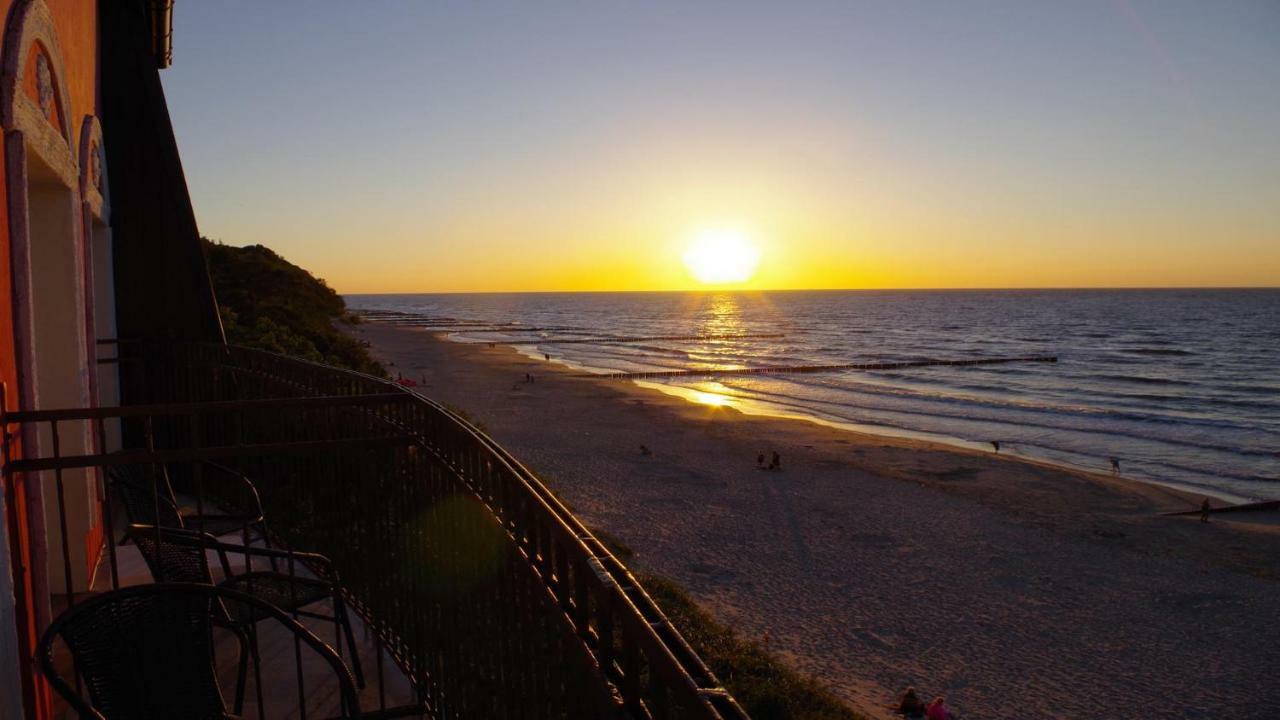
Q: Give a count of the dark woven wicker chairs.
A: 3